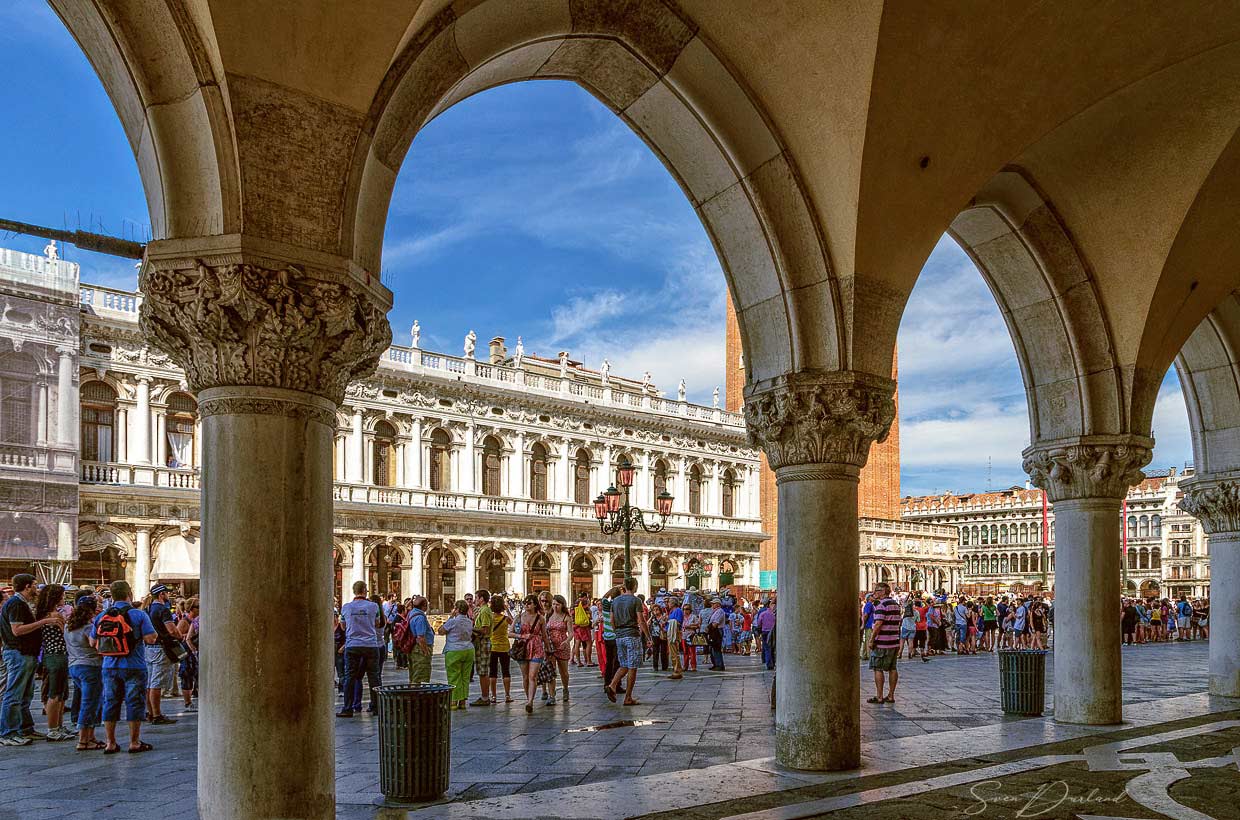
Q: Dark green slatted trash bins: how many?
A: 2